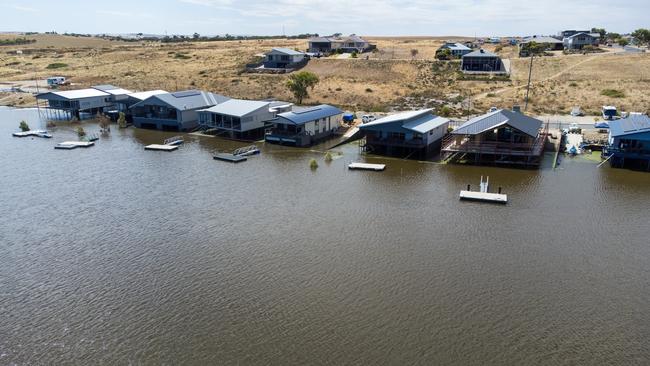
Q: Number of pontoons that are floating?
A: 6